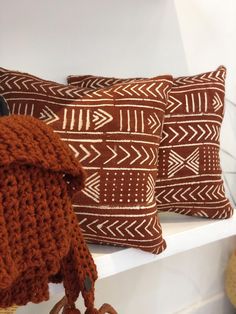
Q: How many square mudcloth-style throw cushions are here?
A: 2